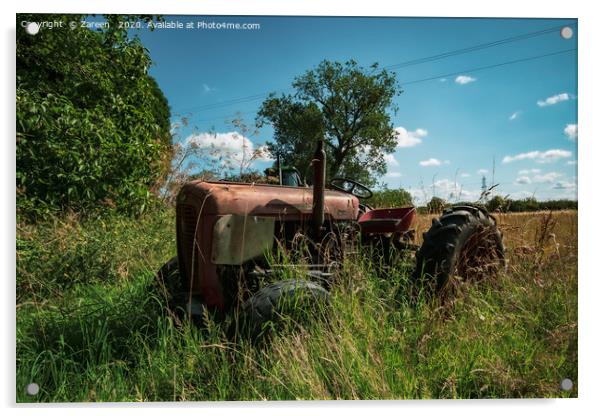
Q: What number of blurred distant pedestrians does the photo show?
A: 0